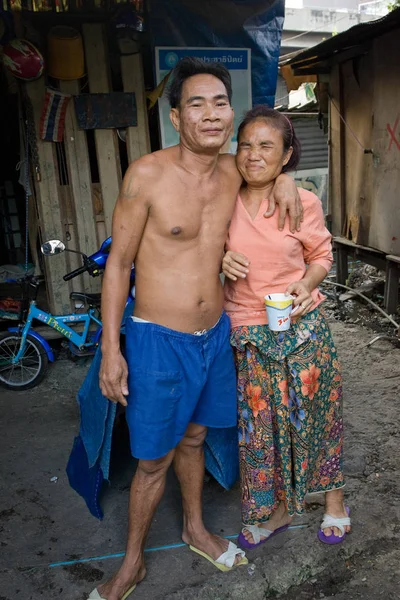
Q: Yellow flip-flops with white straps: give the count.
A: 2